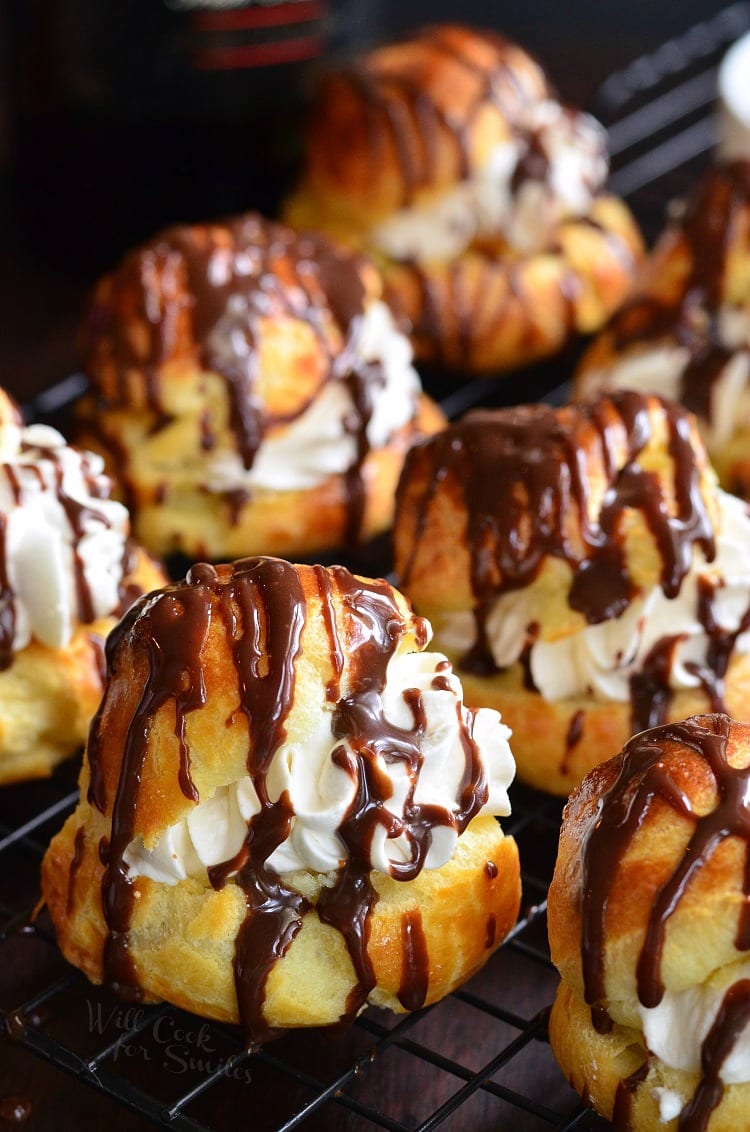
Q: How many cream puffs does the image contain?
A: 7